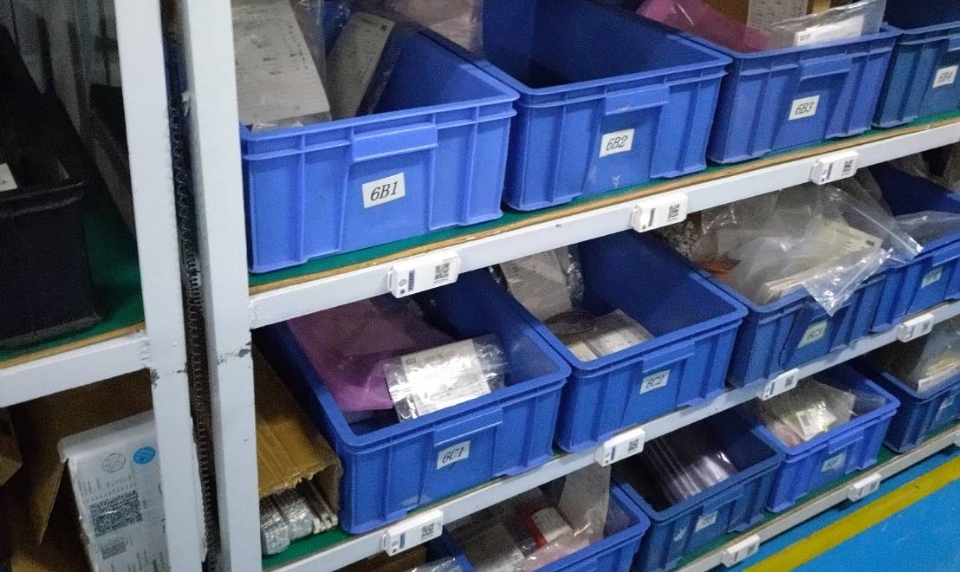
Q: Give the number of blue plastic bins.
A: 12